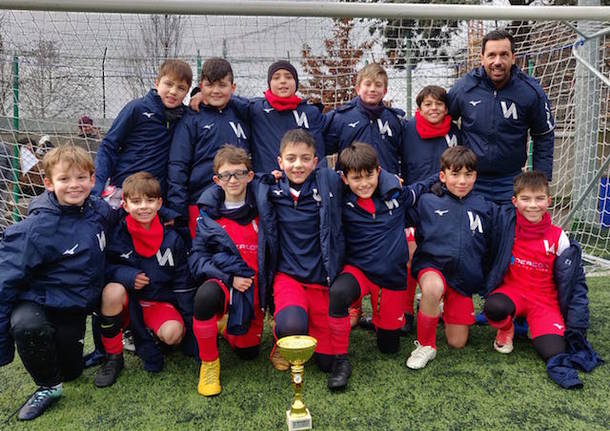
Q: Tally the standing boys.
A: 5